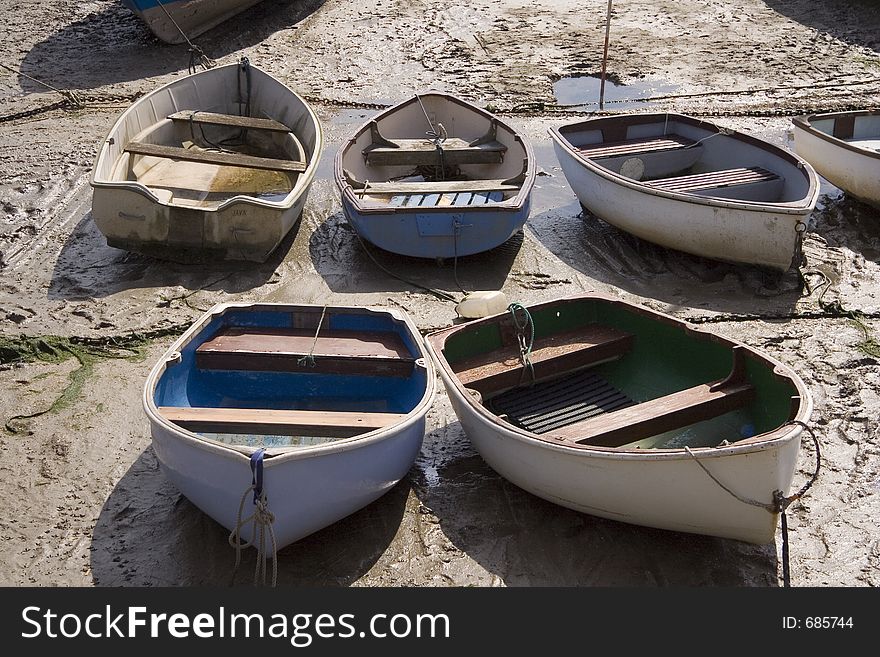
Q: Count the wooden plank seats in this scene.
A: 10